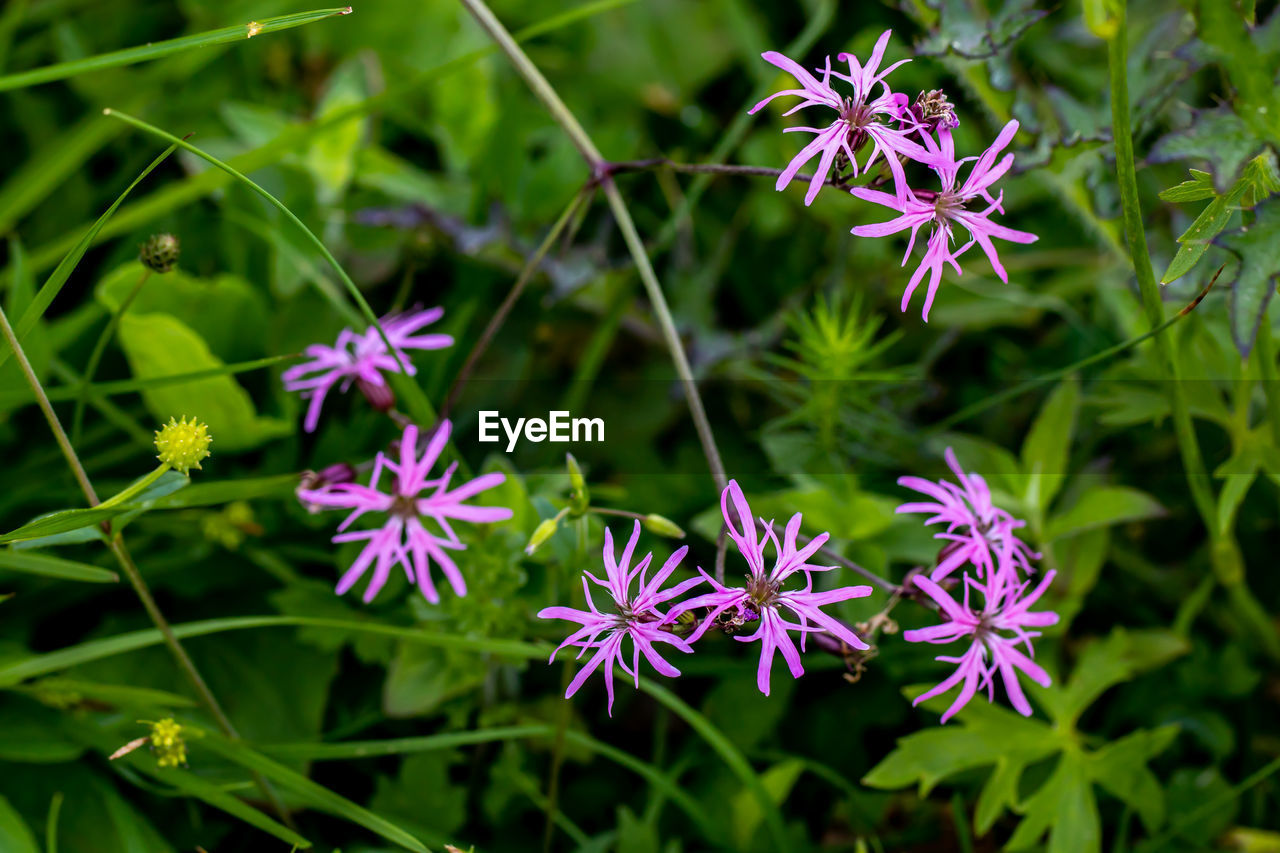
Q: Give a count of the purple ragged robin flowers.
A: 8